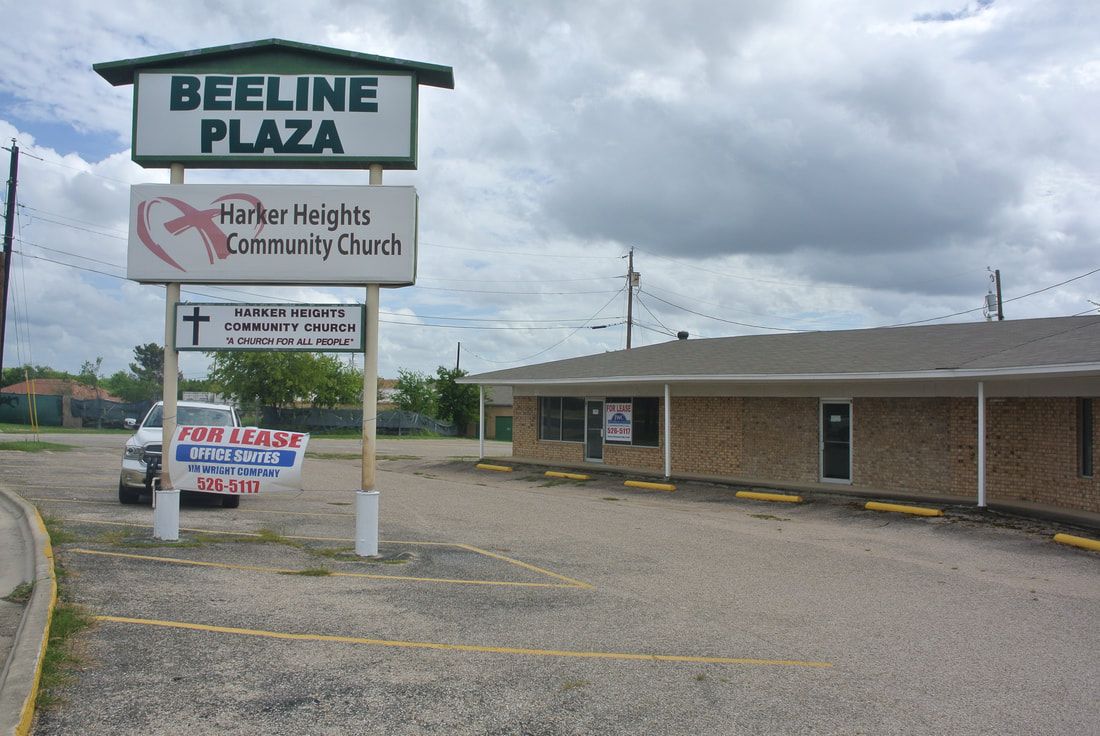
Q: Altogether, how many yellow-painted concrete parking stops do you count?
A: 6